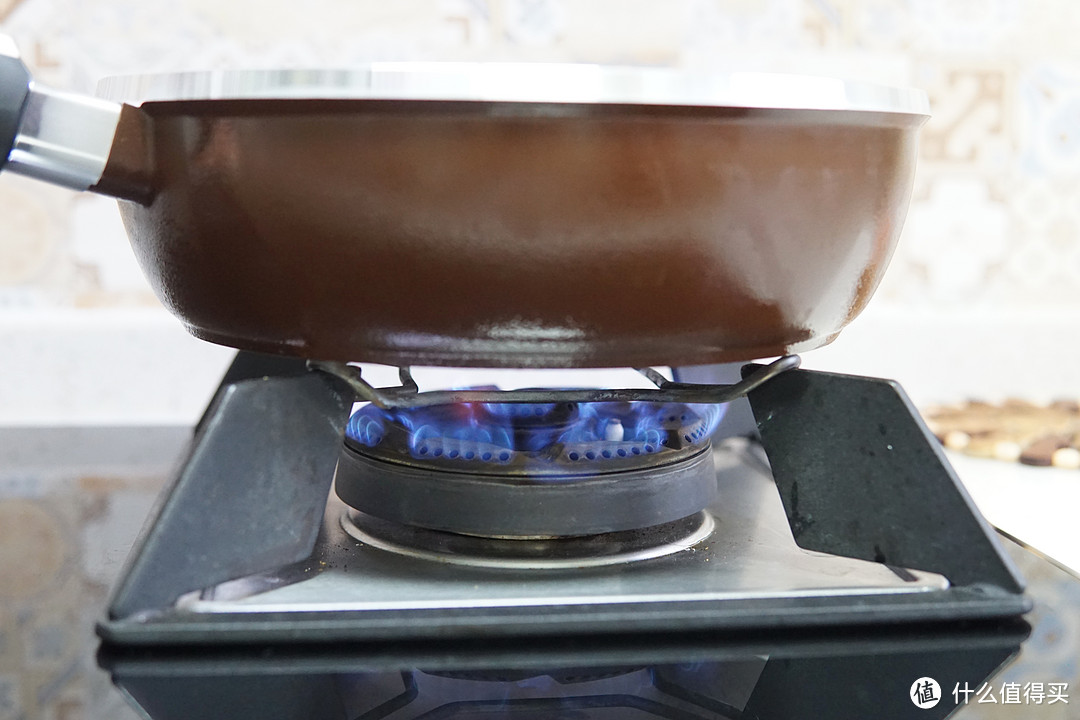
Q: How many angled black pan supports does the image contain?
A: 2